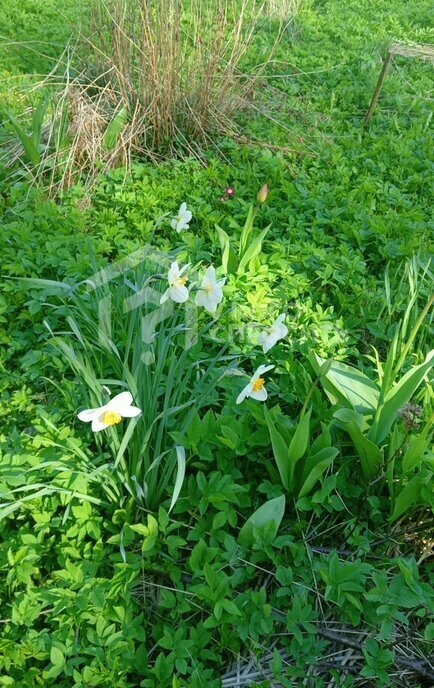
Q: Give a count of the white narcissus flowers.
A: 6